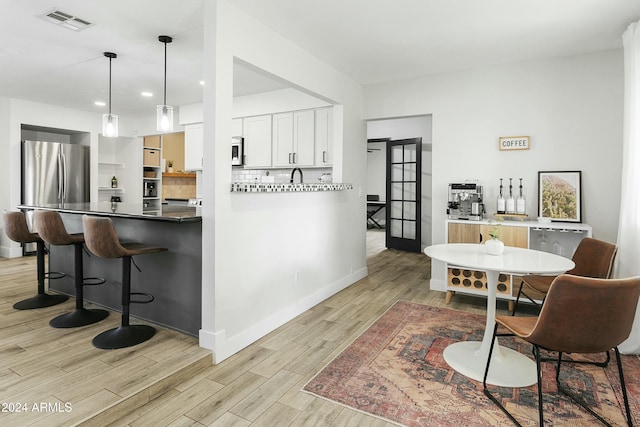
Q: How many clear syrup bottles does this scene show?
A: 3